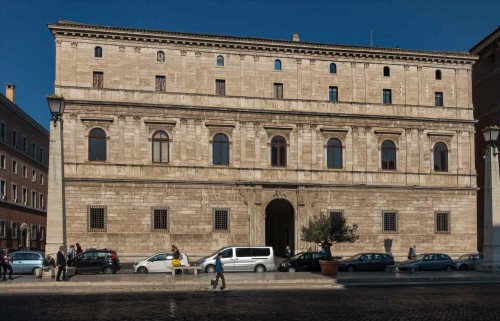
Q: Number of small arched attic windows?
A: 7